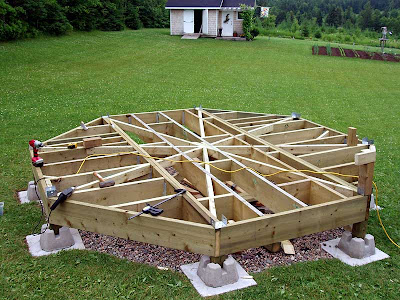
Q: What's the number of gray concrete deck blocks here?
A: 5